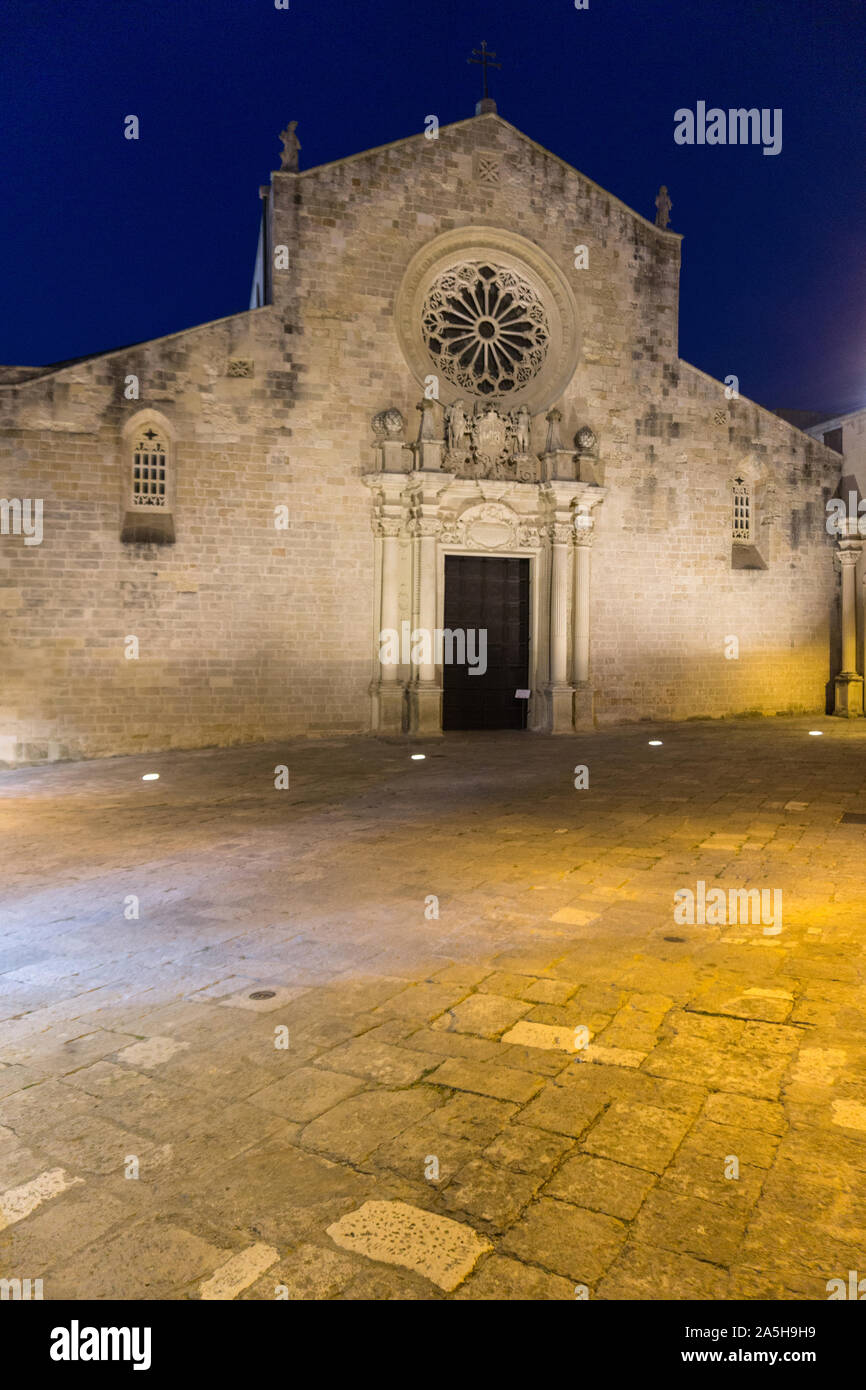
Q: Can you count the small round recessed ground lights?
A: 4